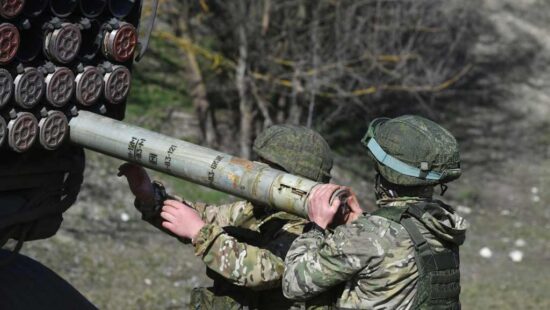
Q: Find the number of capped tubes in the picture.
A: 12